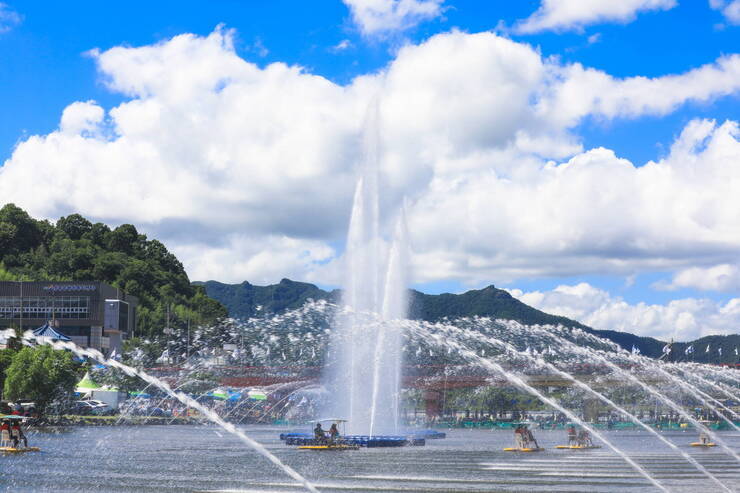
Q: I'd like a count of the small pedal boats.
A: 5